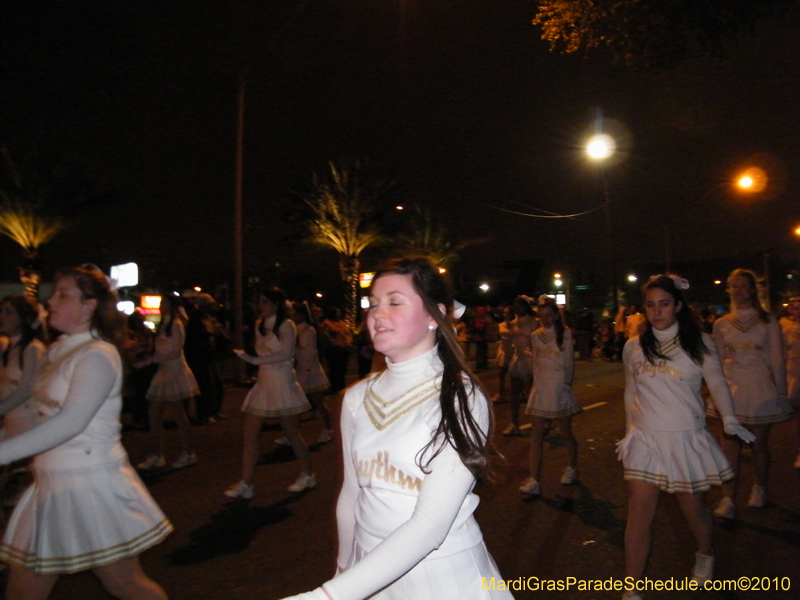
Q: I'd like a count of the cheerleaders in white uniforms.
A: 12